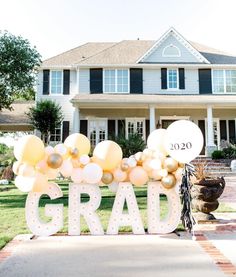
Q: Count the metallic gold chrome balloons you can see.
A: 6